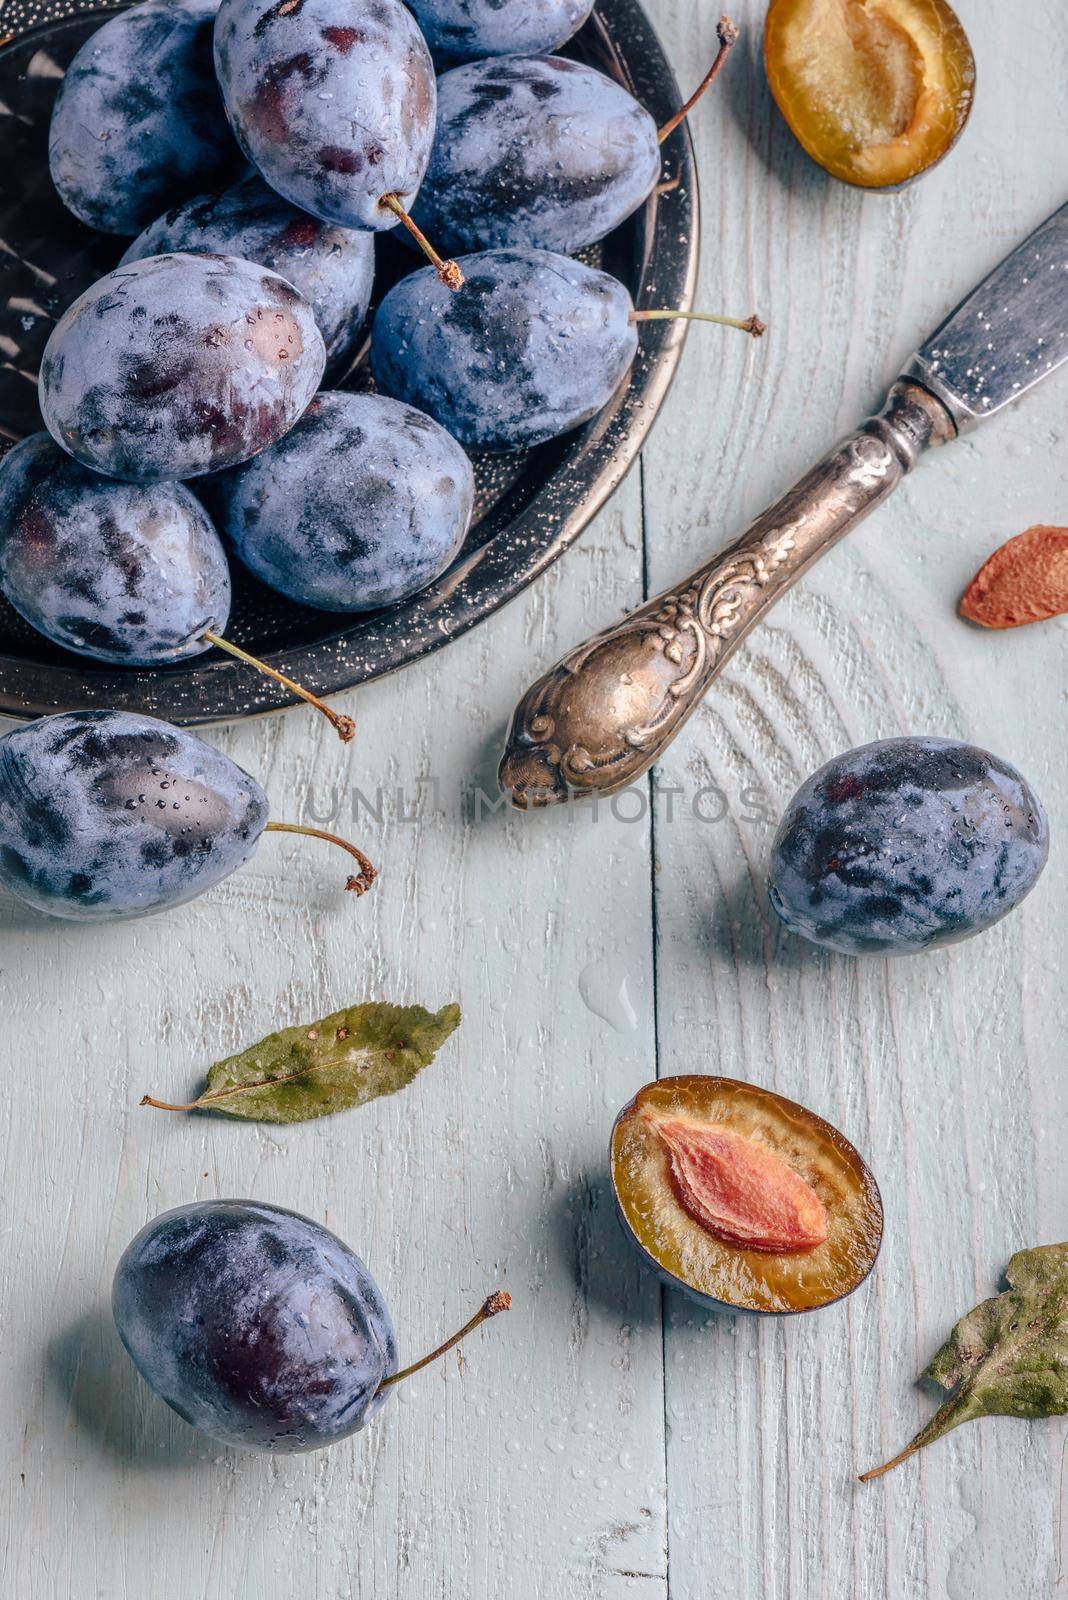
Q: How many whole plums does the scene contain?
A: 12